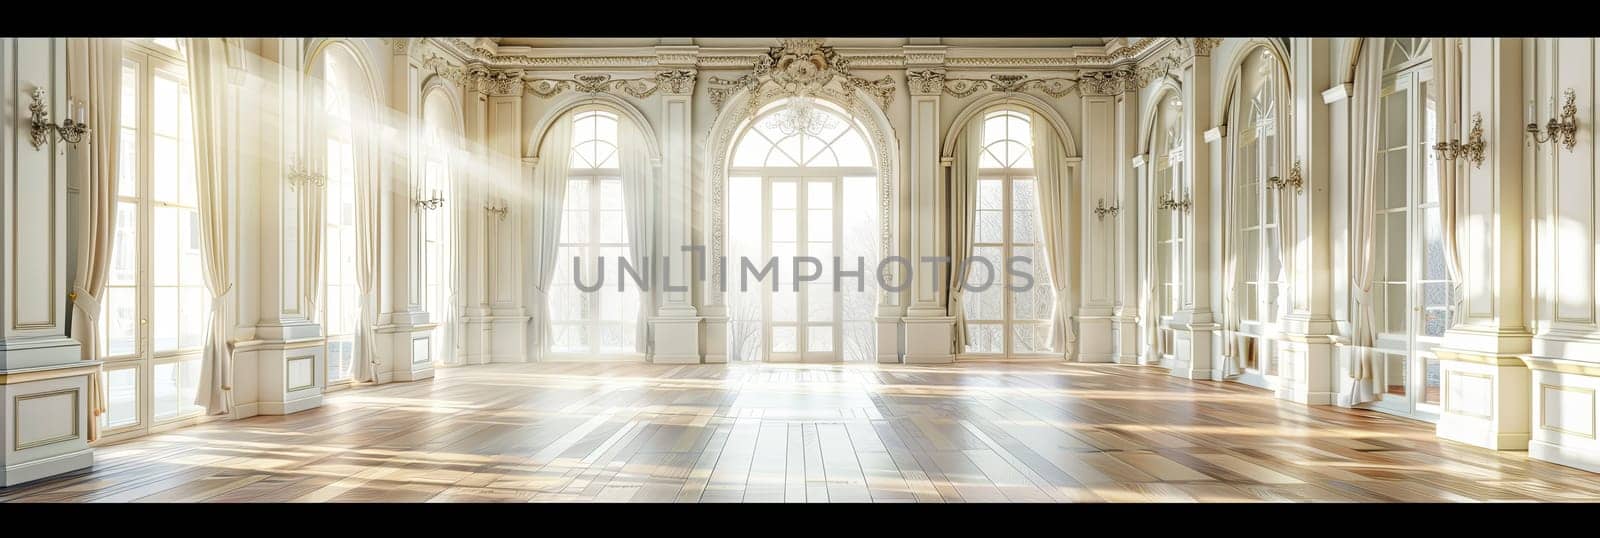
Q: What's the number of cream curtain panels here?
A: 14